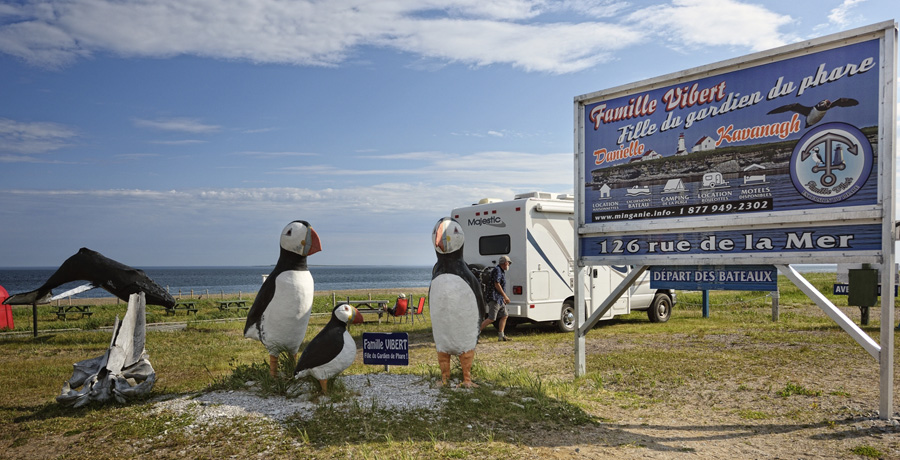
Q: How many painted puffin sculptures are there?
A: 3